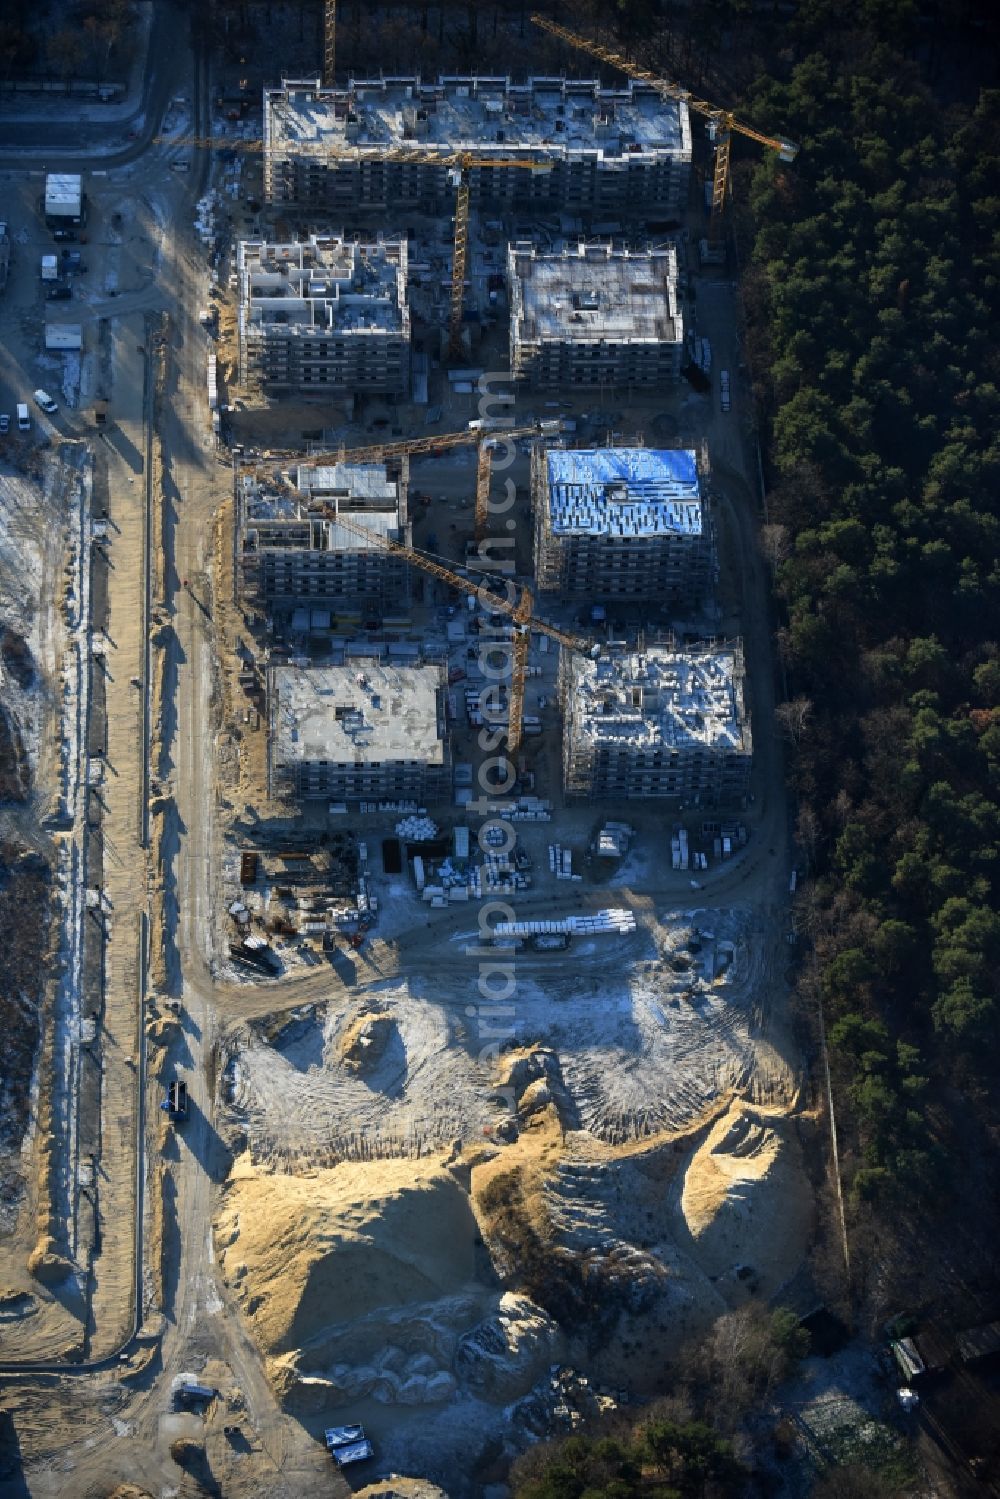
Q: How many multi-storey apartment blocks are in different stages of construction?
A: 7